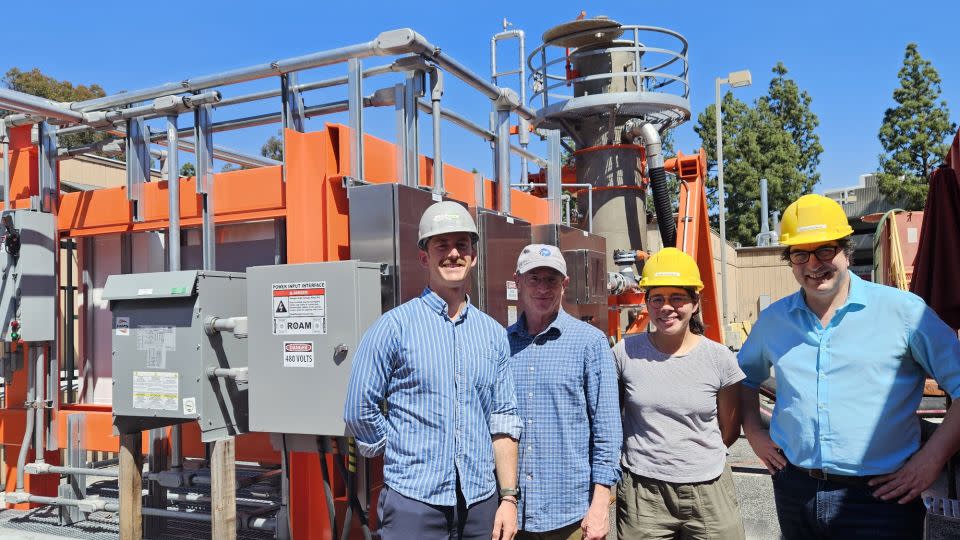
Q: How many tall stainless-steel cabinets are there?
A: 3